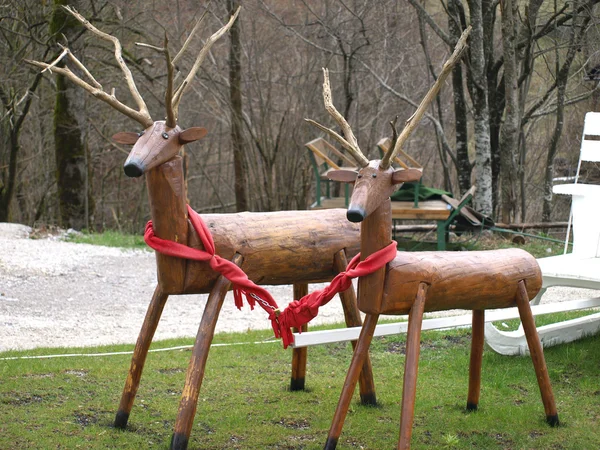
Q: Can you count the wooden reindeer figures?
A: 2